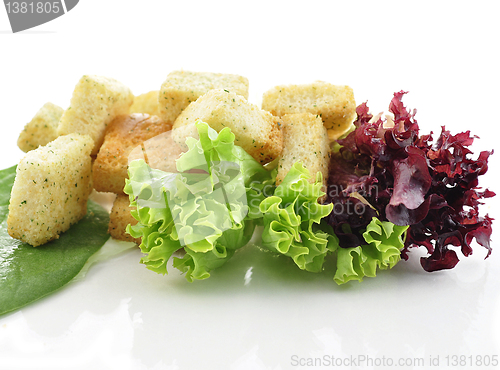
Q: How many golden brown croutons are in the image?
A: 10